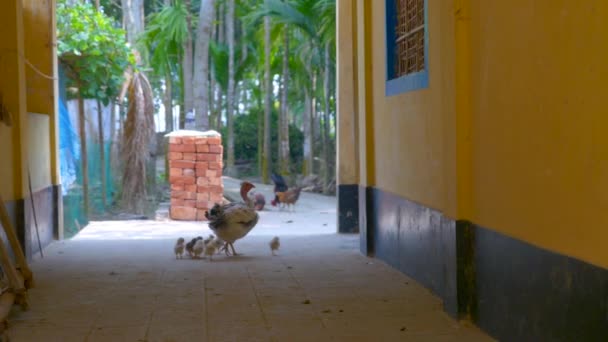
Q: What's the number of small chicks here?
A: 6